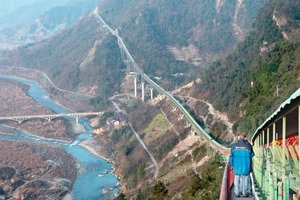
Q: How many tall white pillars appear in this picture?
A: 3